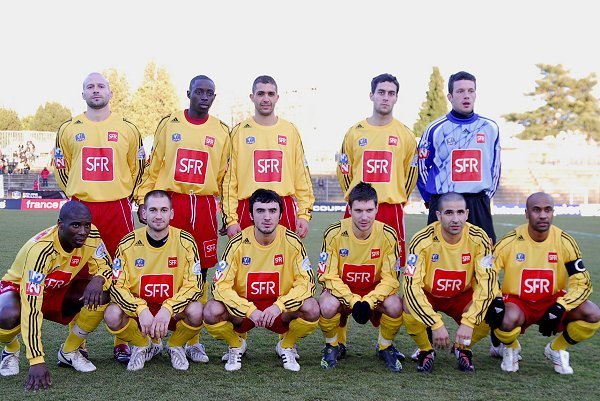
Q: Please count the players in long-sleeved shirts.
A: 11